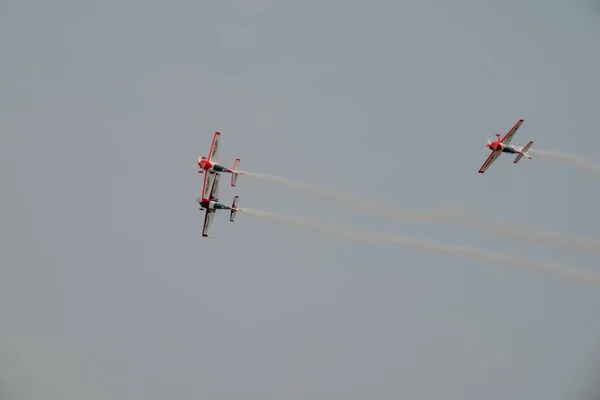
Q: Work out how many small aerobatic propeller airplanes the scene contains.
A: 3